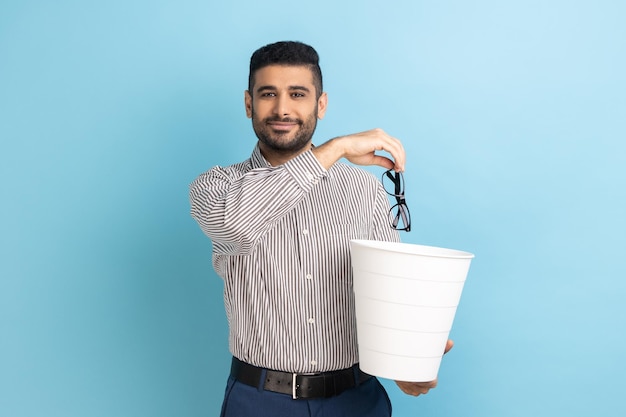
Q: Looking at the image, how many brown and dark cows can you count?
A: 0